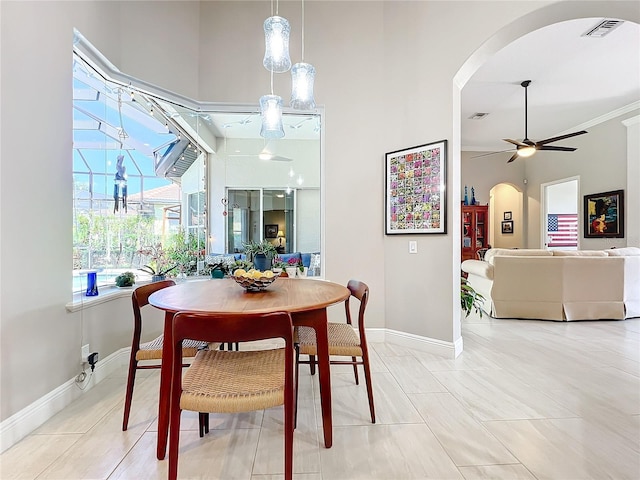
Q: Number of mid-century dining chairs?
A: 3